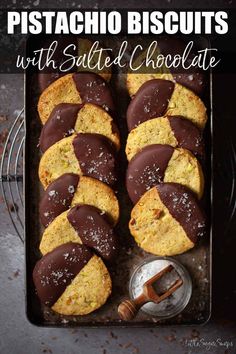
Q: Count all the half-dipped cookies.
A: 12